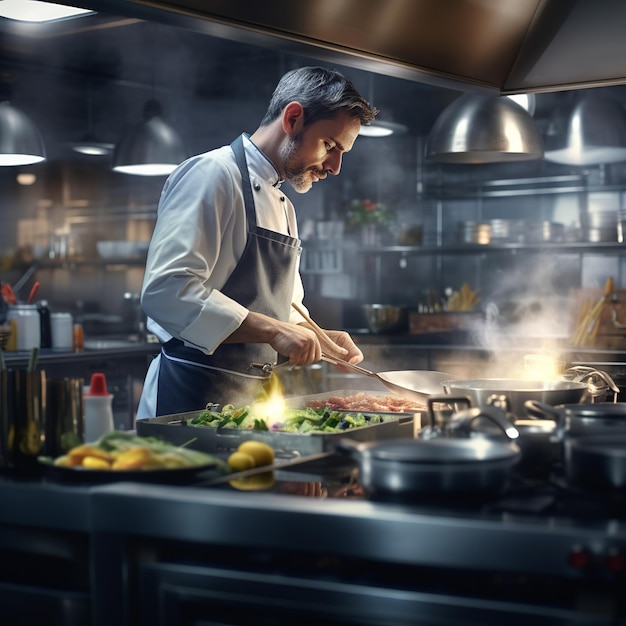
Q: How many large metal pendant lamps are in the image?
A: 4